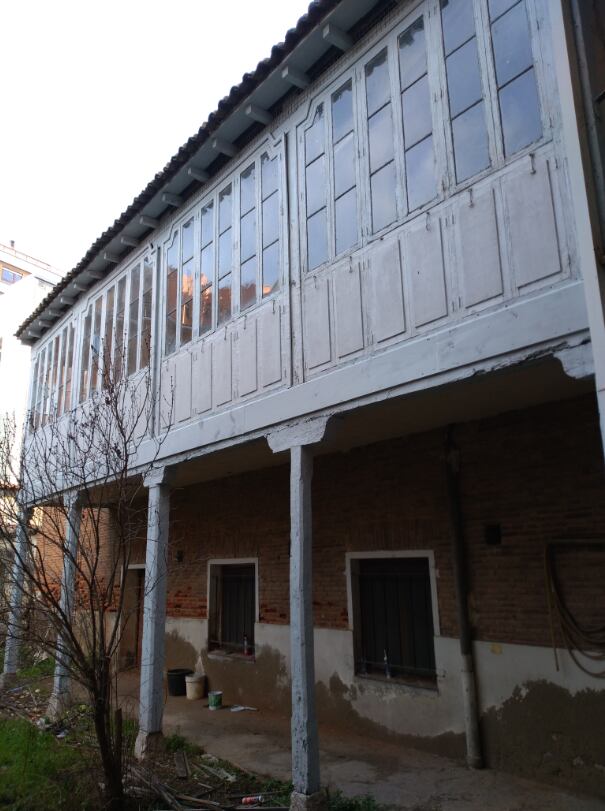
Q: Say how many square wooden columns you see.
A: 4